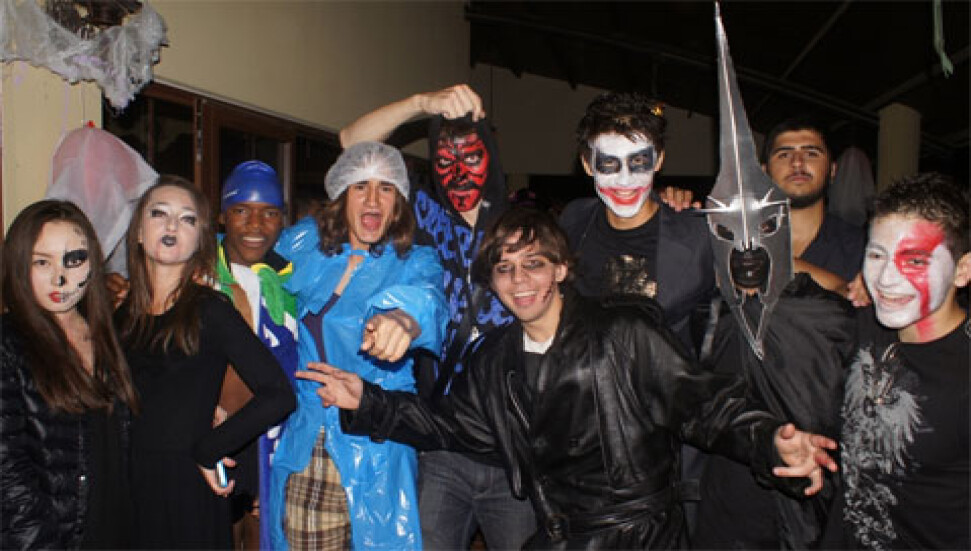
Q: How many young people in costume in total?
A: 9